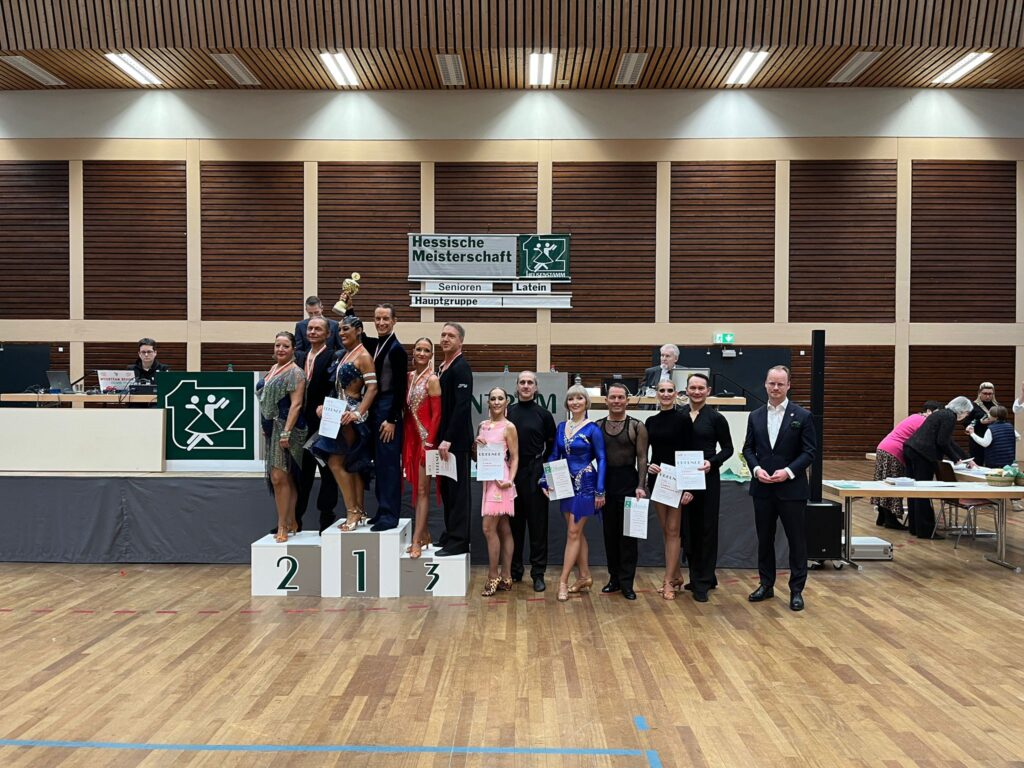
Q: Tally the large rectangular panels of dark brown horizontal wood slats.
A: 9